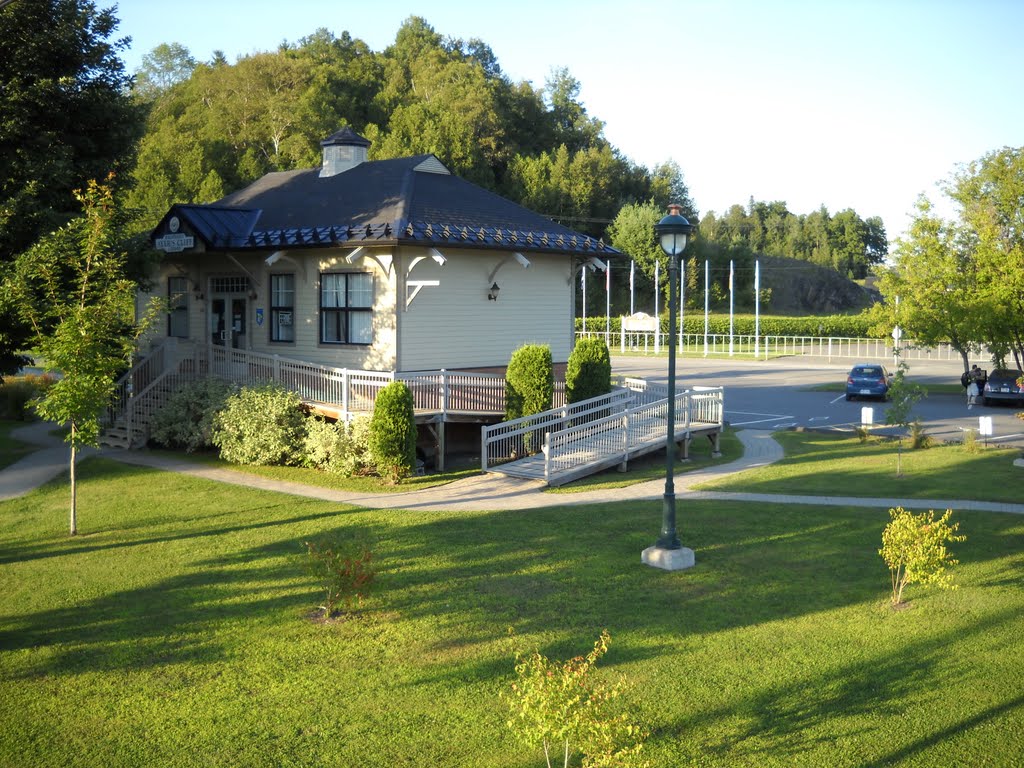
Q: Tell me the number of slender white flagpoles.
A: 8